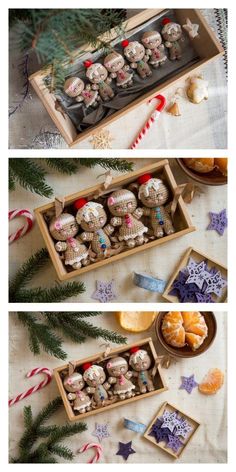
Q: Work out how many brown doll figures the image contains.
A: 14